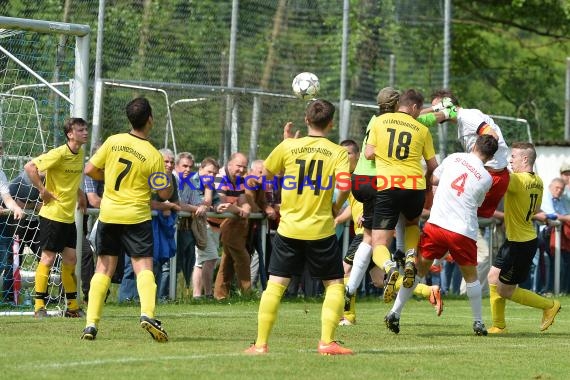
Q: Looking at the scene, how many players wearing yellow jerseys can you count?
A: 6